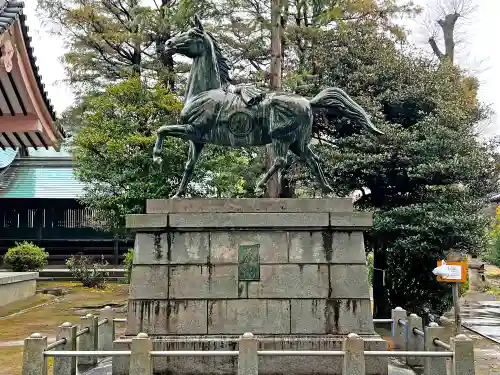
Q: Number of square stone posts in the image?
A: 11